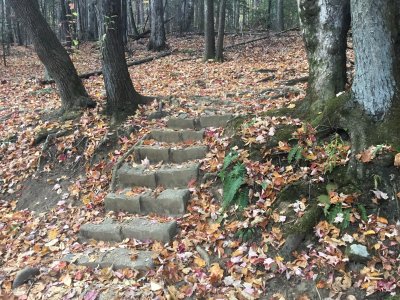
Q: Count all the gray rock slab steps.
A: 7